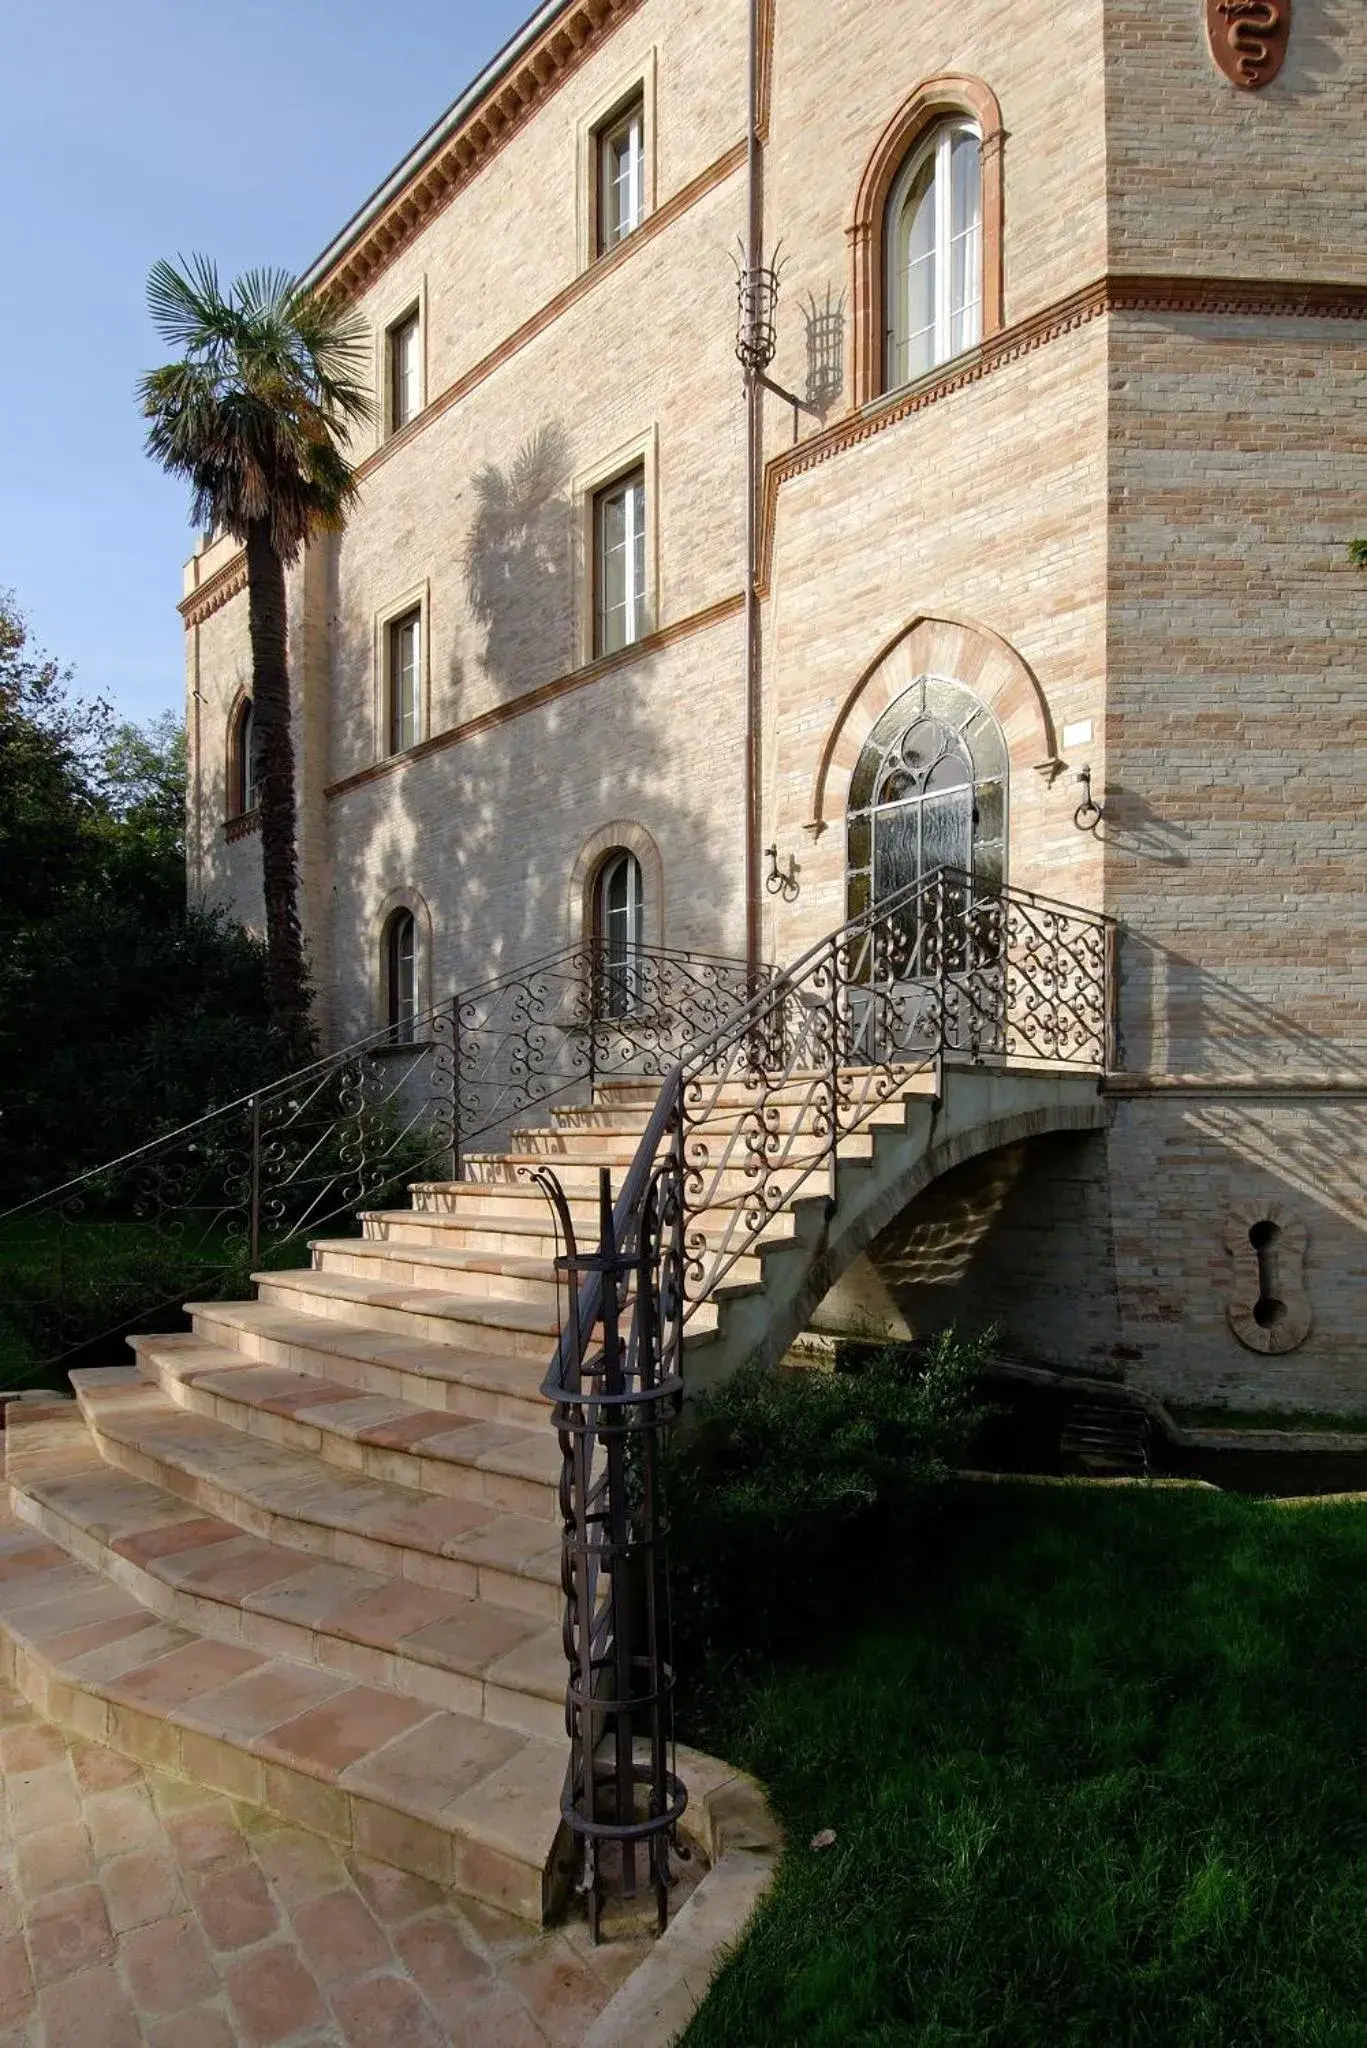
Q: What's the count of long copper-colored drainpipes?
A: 1